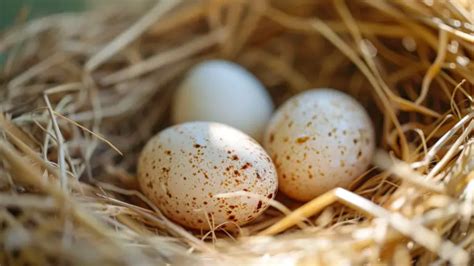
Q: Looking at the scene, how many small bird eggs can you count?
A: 3